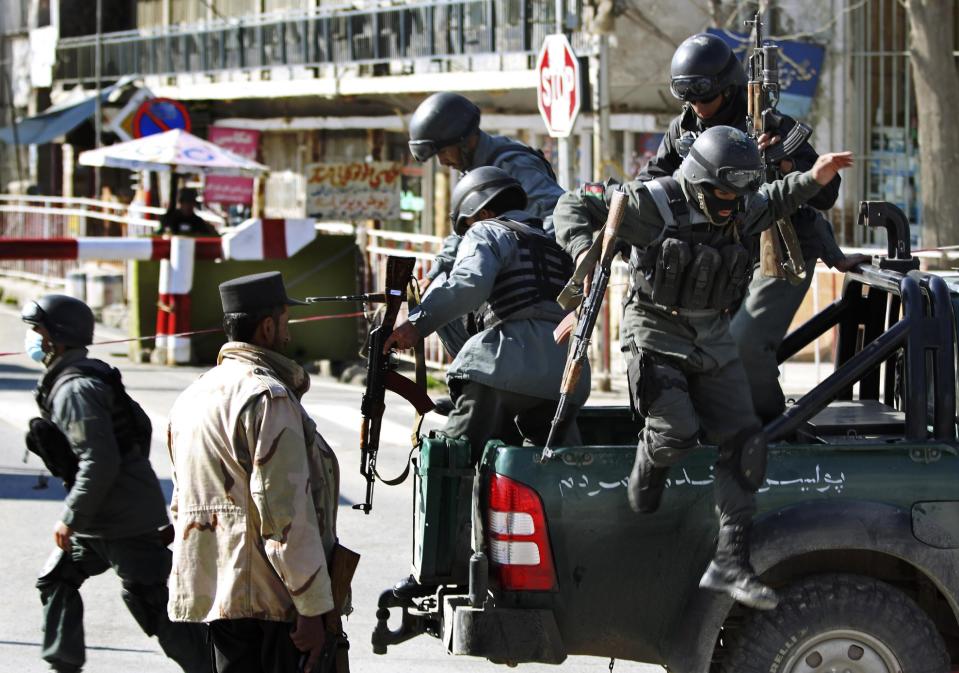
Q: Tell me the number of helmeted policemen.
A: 5